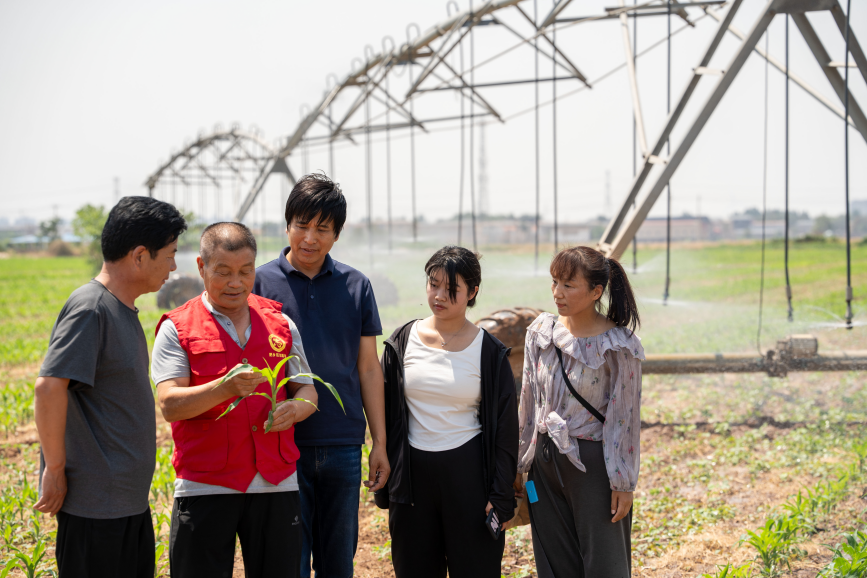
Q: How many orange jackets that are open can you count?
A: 0